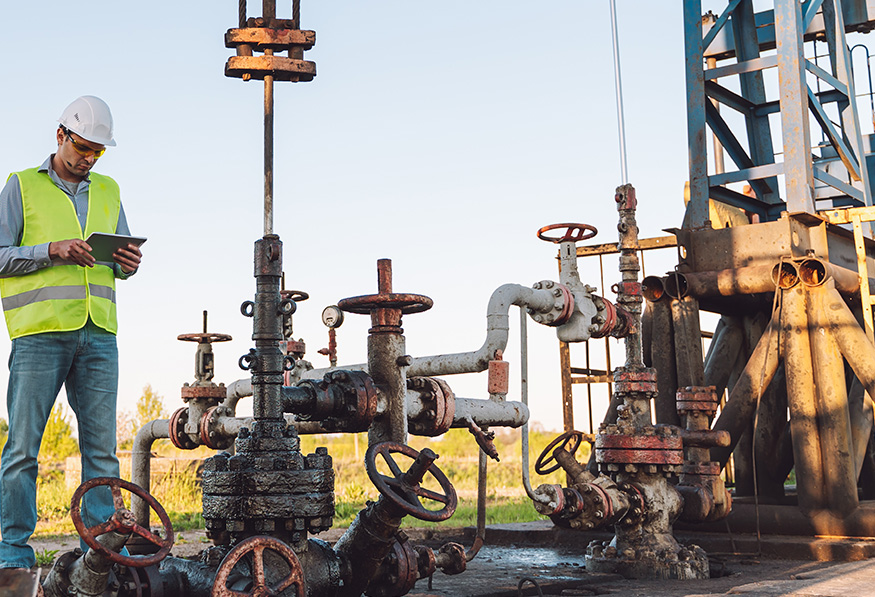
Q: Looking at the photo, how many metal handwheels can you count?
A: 8